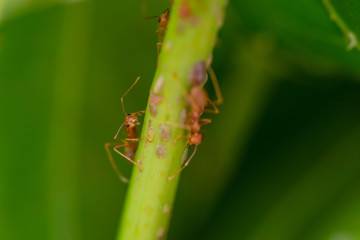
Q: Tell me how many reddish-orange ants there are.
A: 3